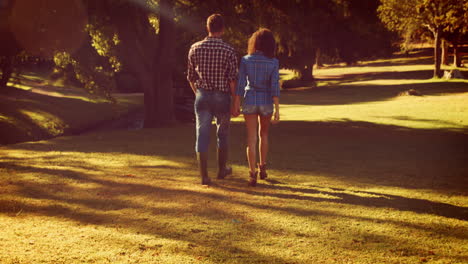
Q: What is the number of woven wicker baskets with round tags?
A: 0